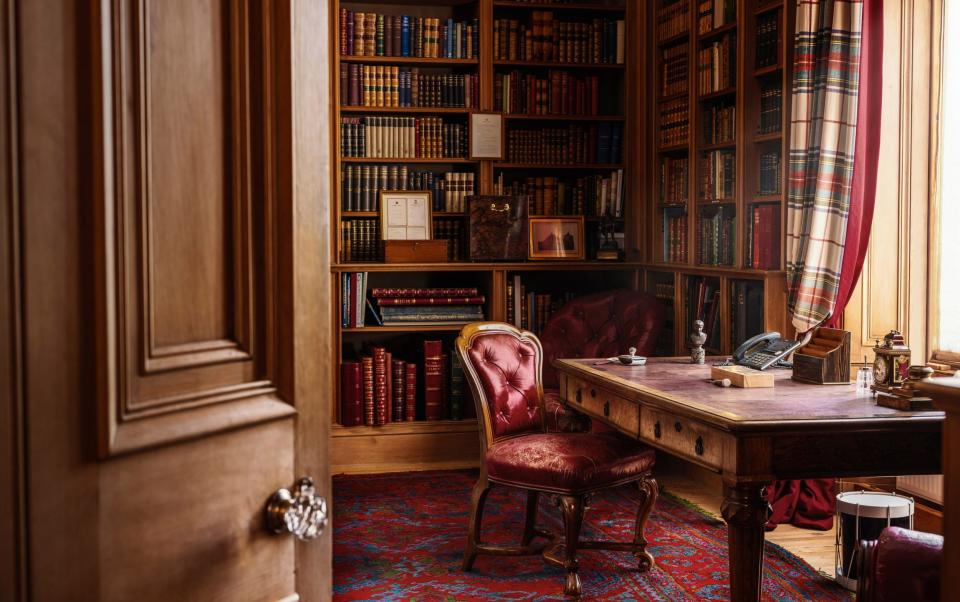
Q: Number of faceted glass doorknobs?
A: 1